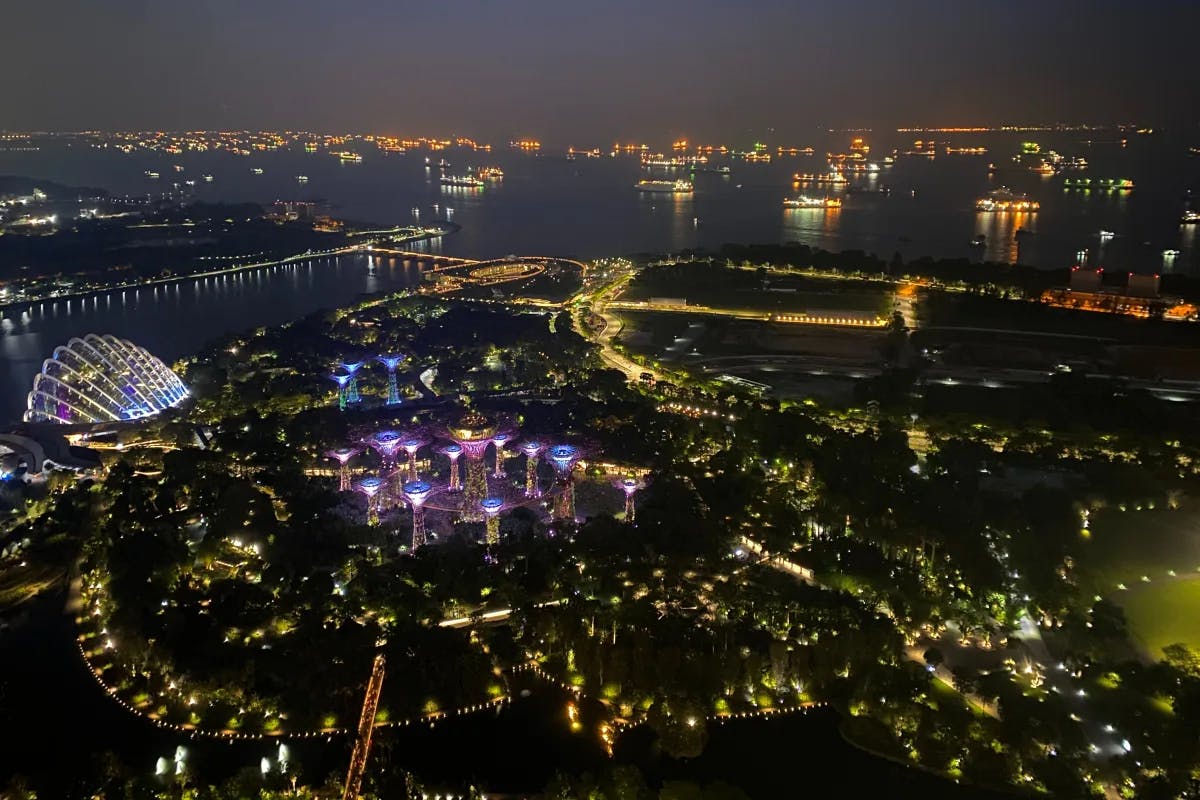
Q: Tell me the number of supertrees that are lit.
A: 15